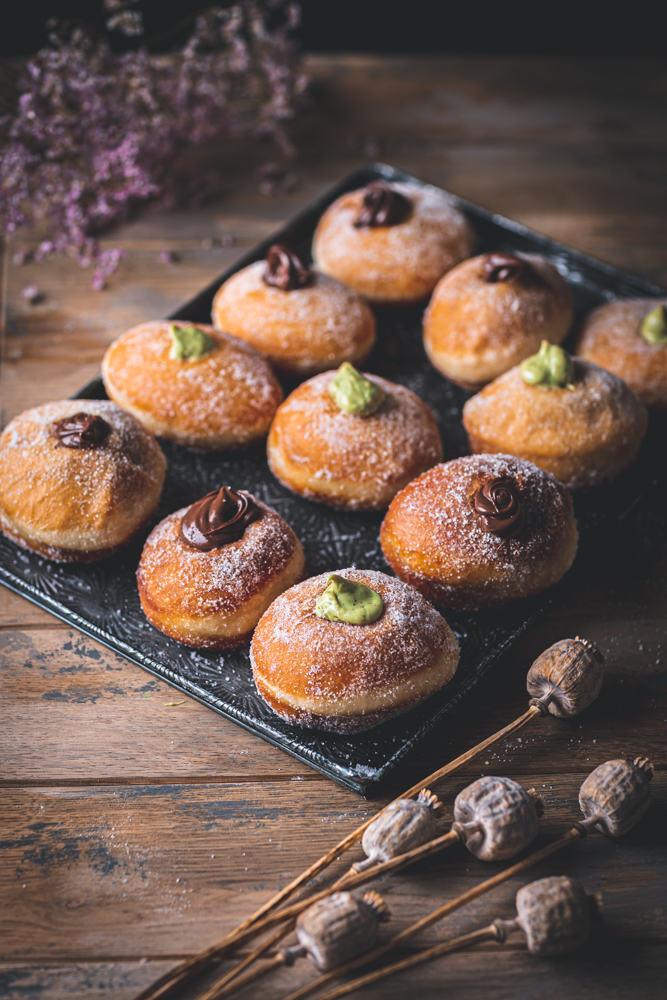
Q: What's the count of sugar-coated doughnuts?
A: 11